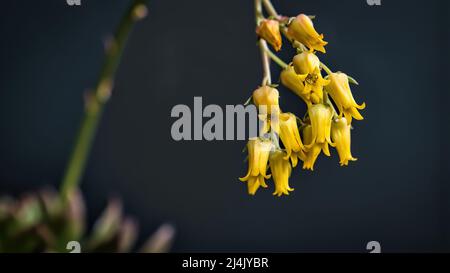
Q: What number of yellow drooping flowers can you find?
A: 12